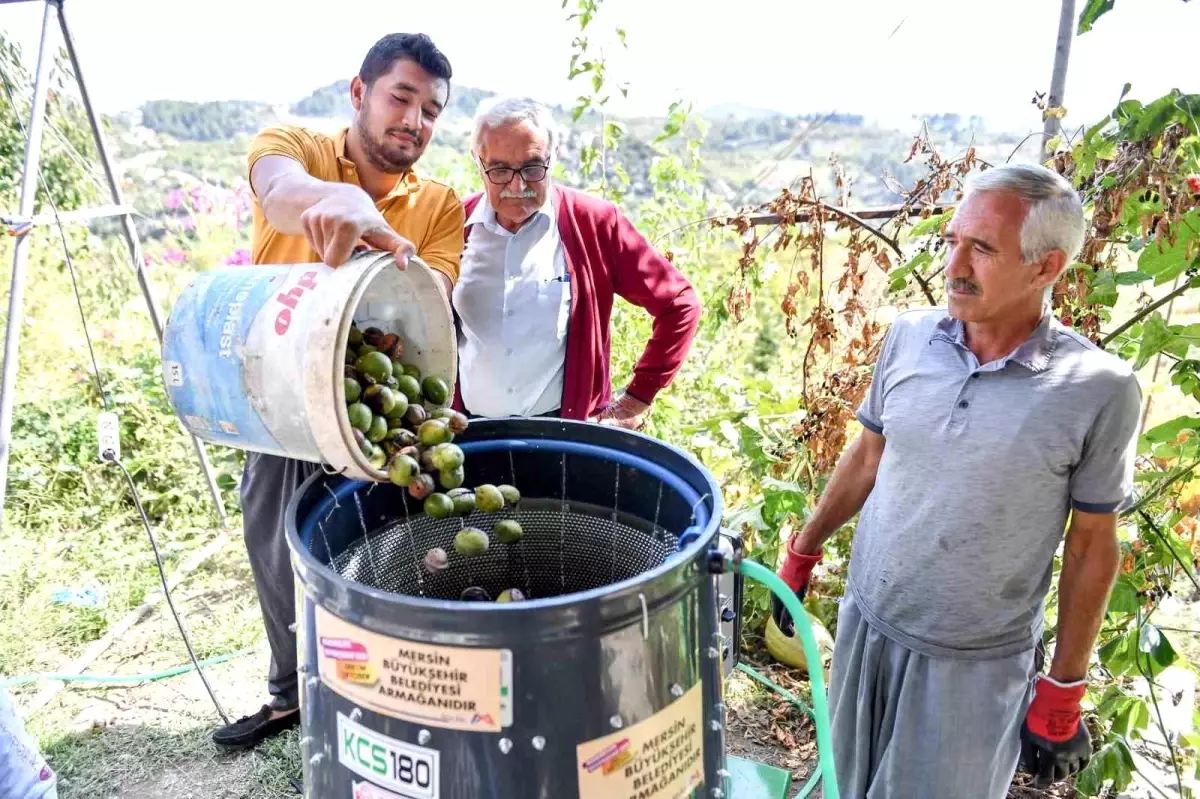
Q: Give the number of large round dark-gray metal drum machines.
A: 1